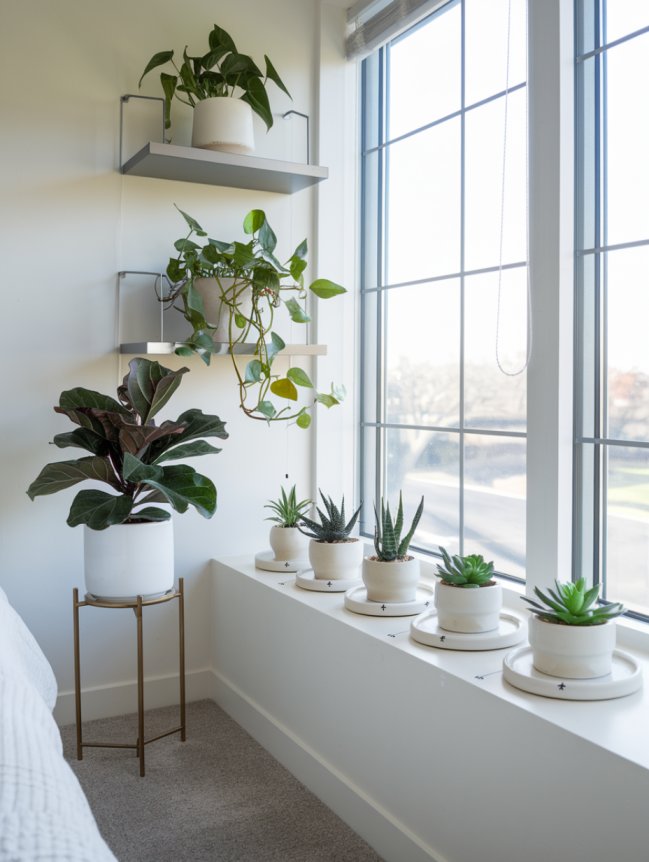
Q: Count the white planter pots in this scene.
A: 8